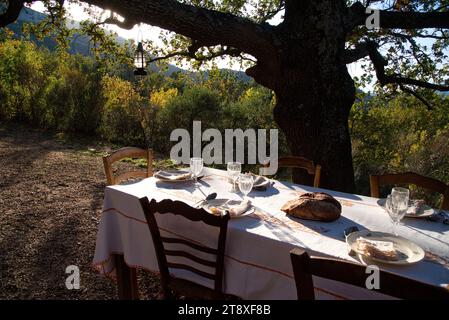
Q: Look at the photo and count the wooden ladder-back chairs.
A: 5